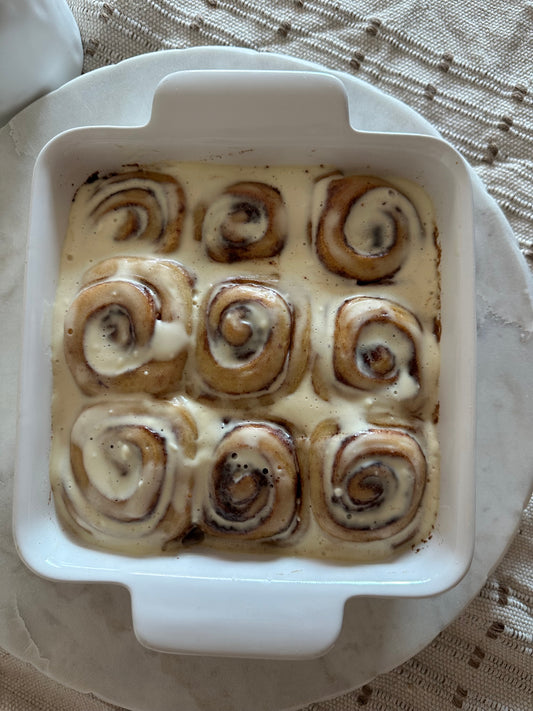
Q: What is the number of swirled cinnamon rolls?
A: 9